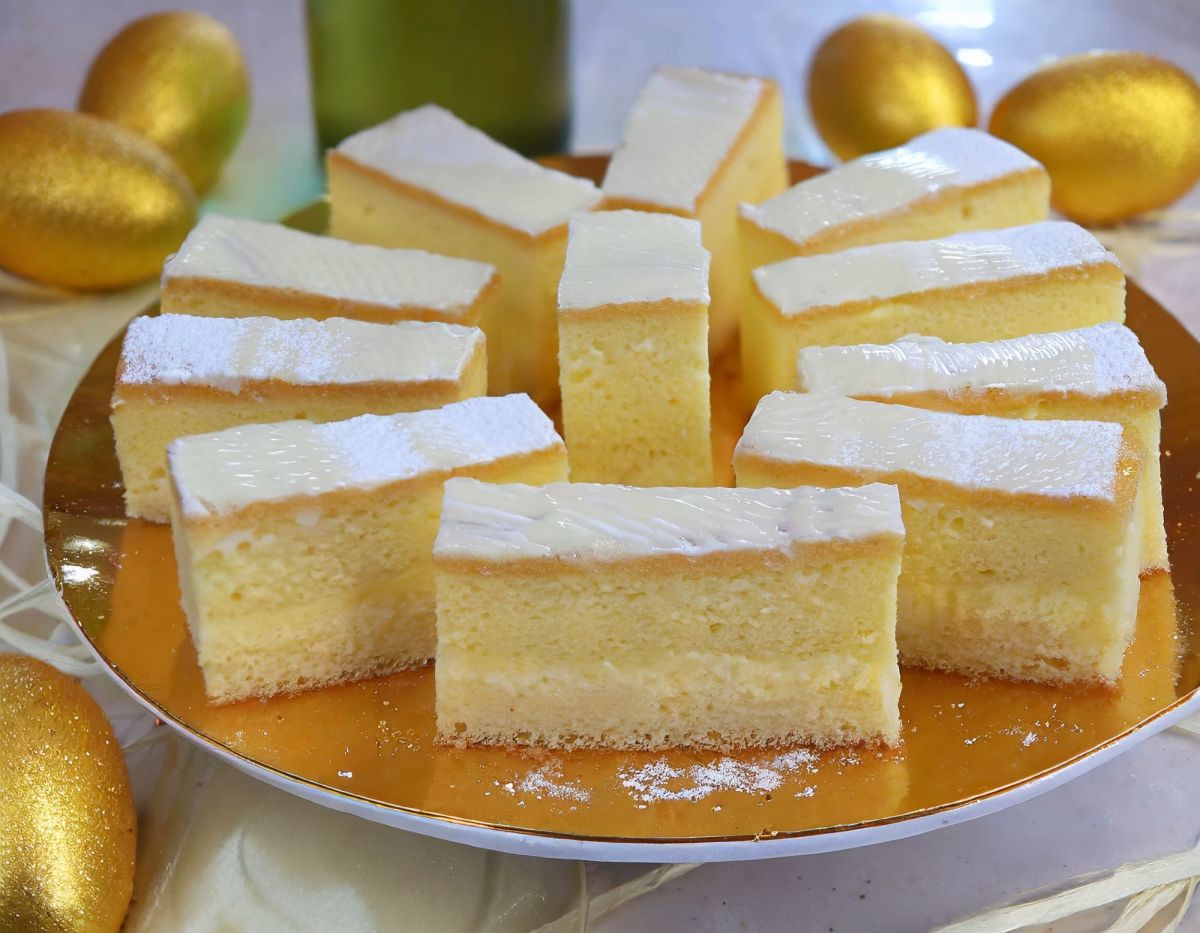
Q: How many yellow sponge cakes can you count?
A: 11